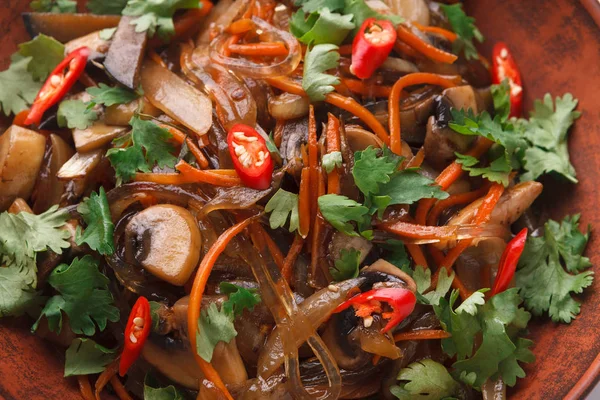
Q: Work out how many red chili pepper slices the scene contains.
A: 7